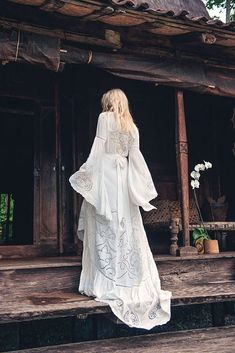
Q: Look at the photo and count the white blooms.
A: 4